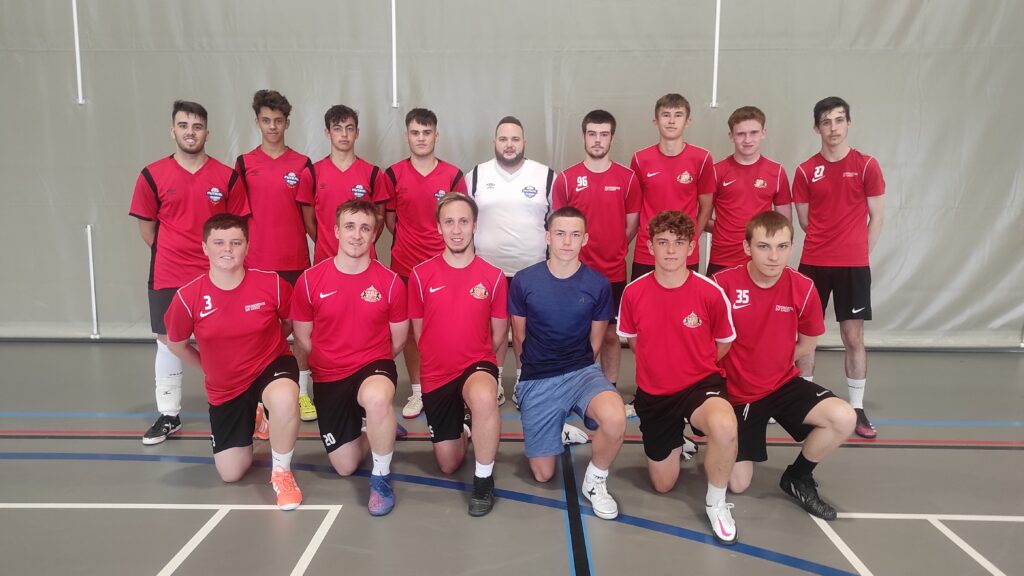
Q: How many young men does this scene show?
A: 15